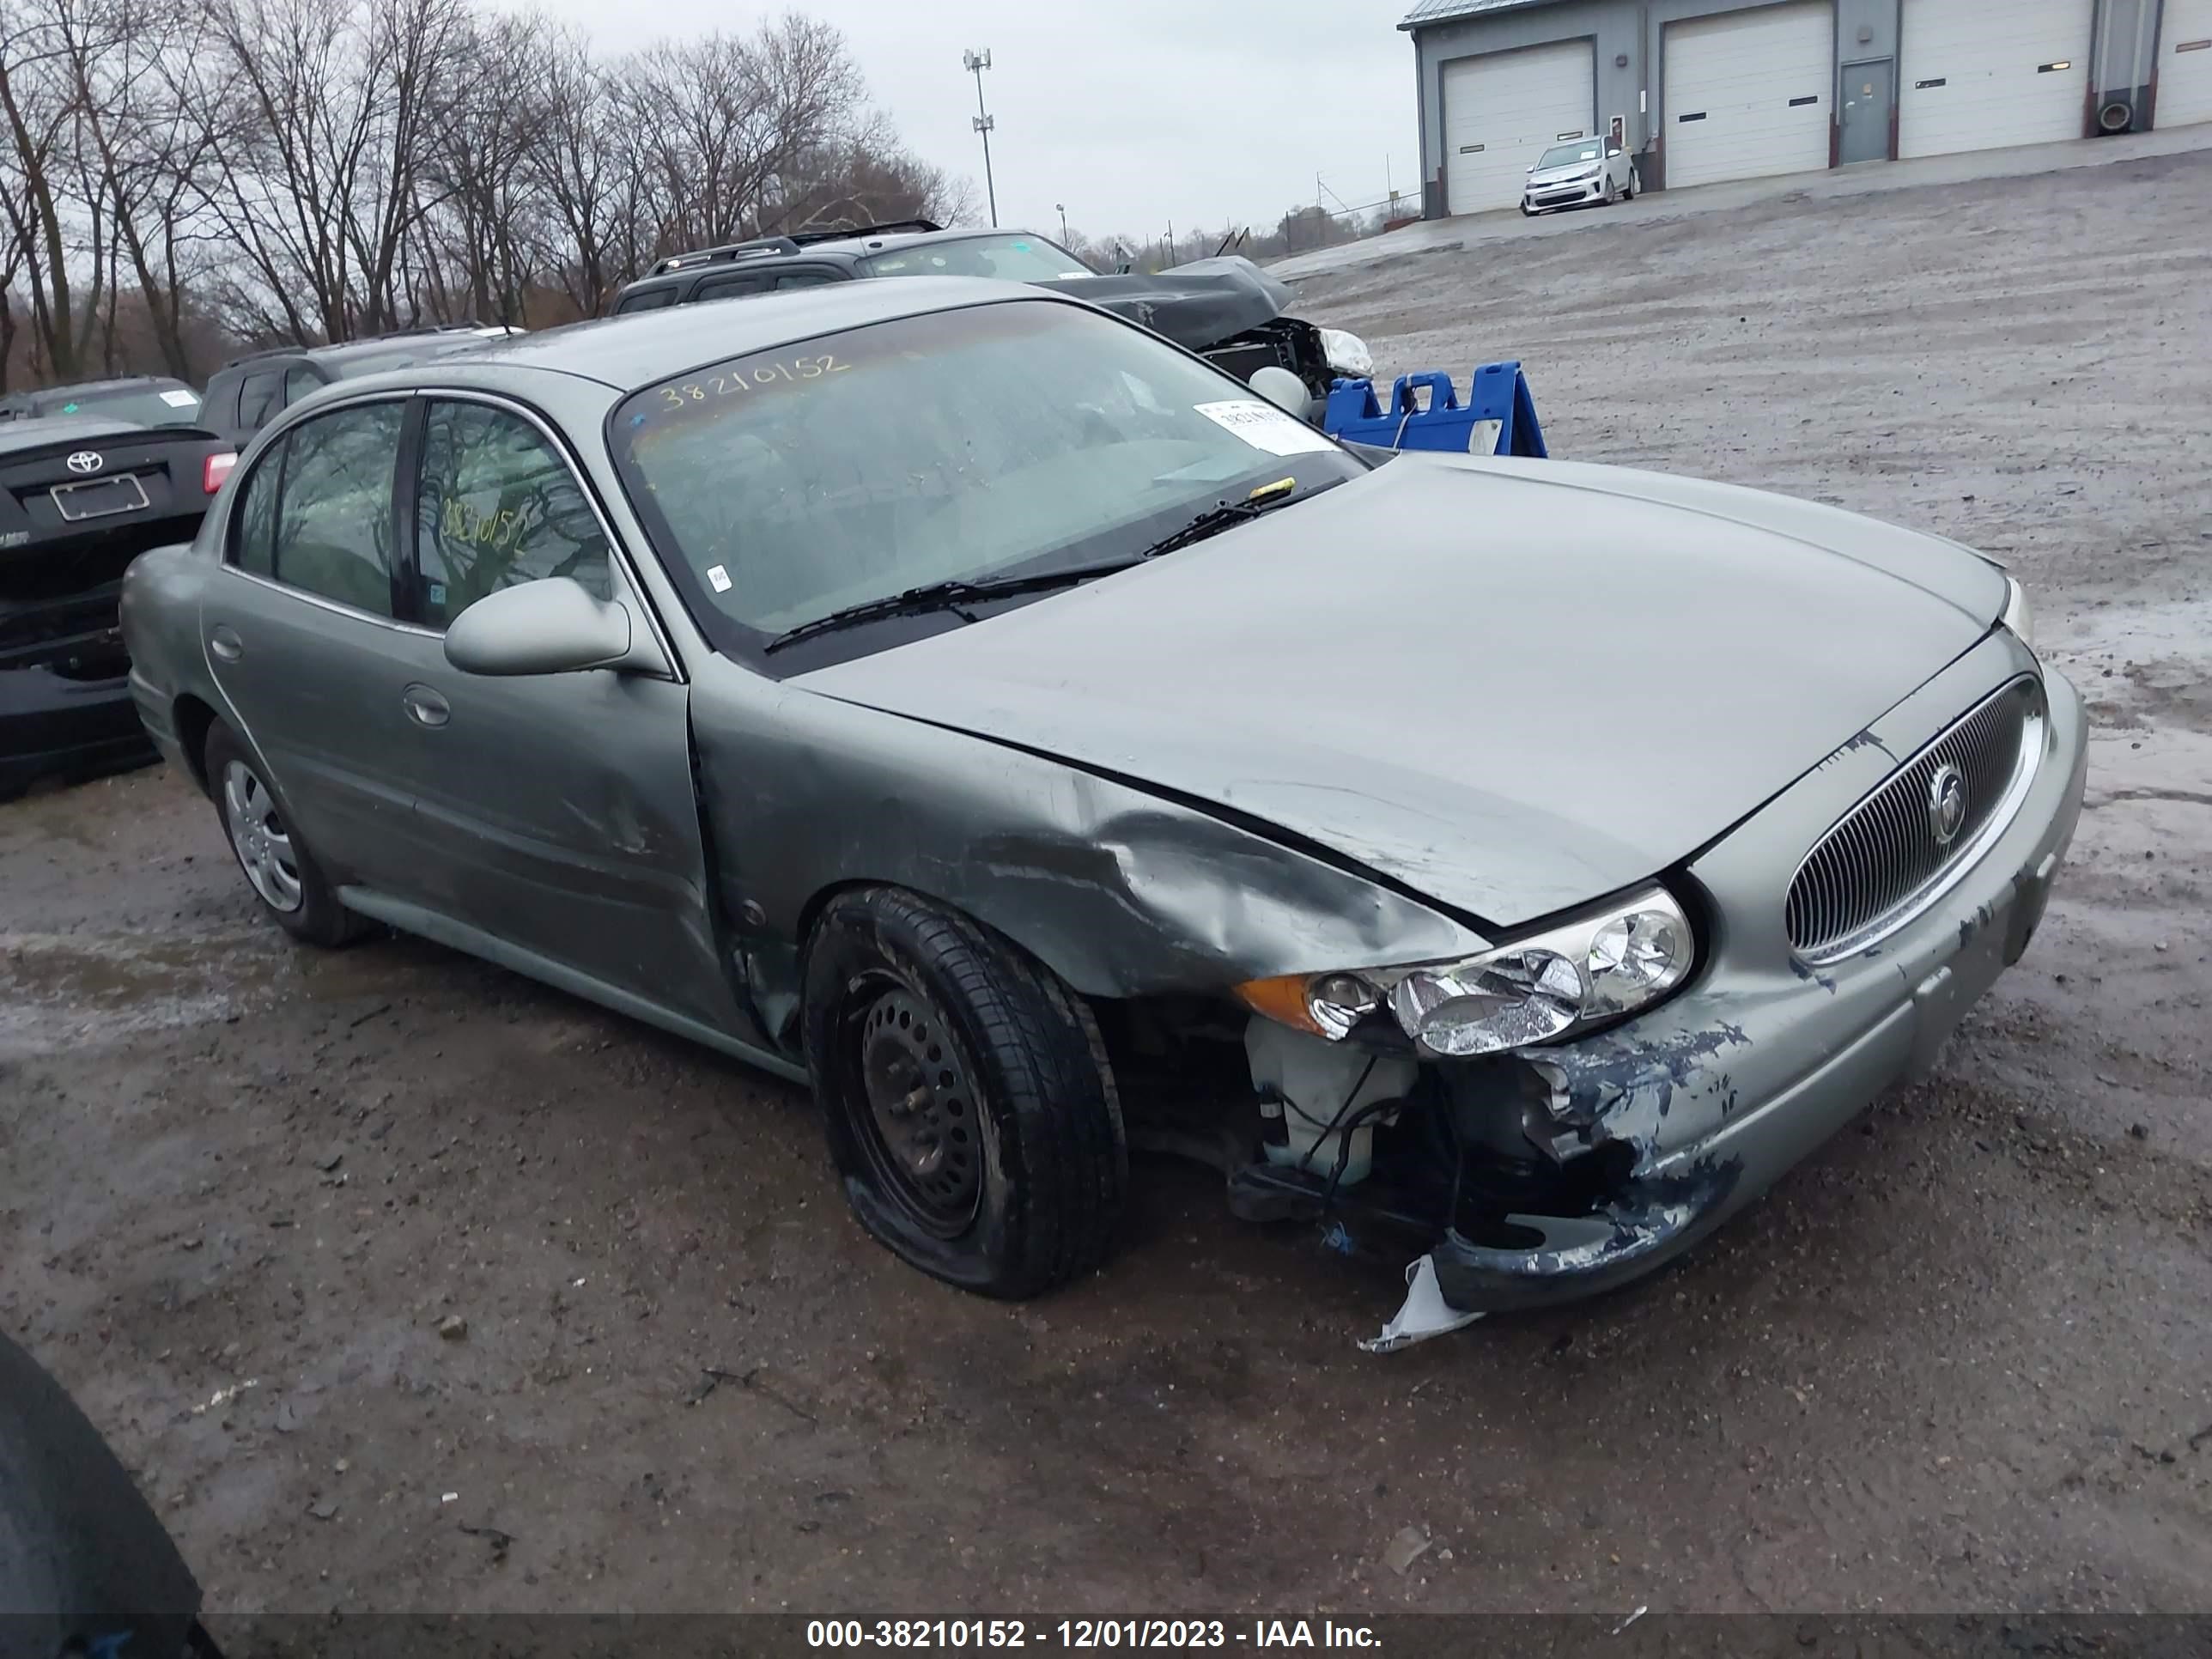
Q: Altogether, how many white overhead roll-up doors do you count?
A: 4